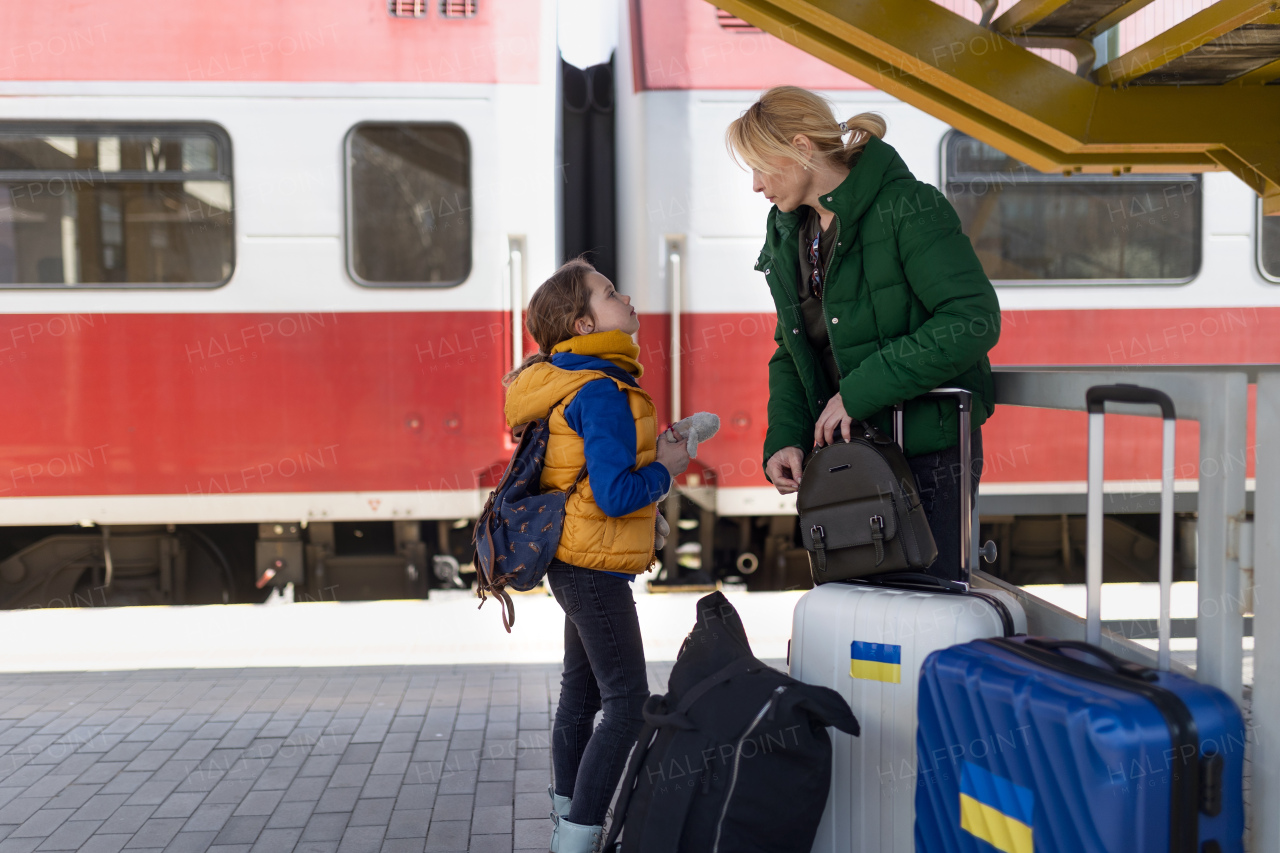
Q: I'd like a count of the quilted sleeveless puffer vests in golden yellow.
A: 1